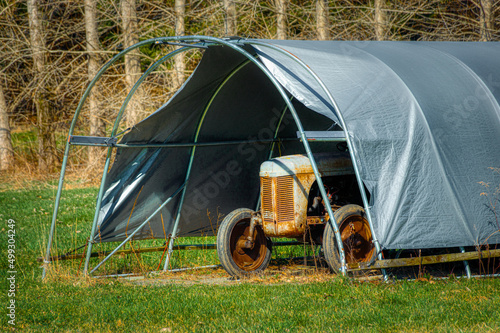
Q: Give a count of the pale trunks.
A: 10